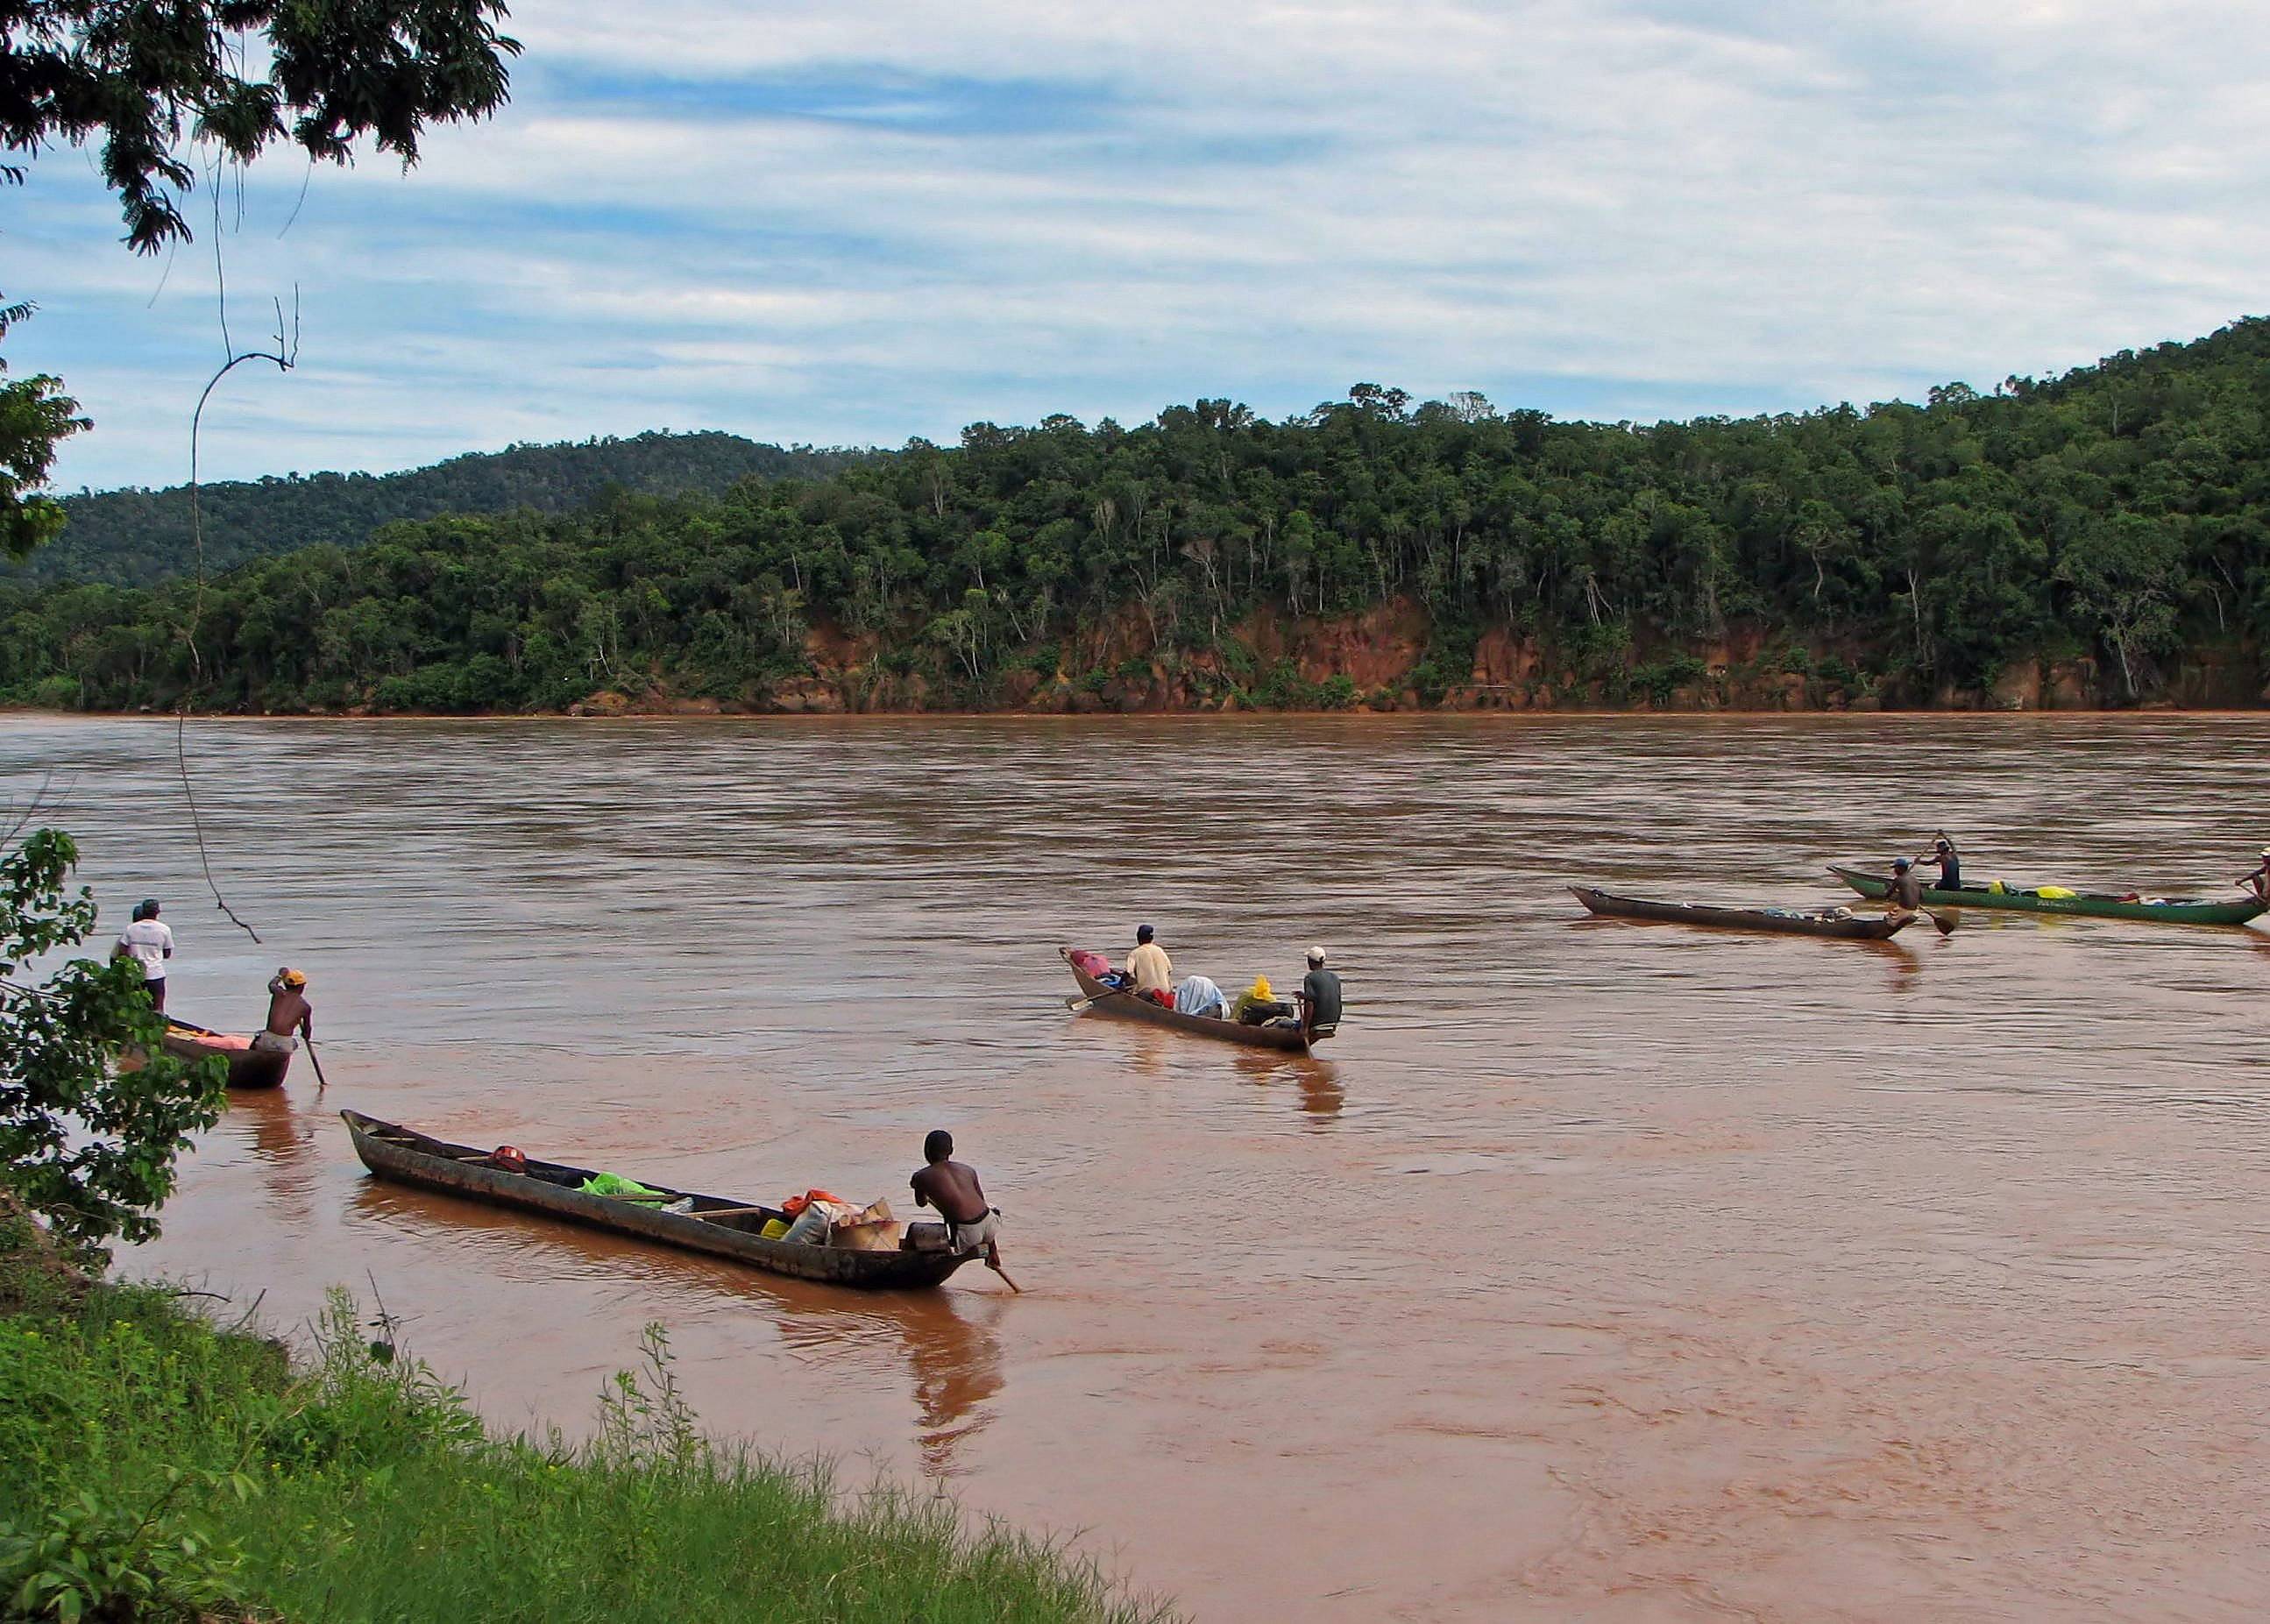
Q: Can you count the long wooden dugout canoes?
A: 5